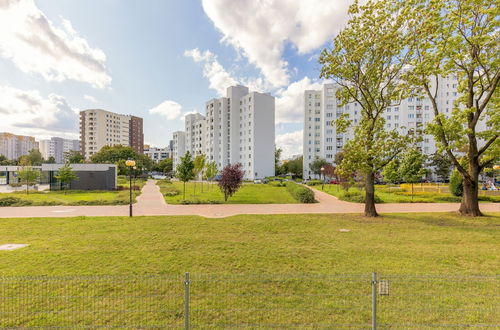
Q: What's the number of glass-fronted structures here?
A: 1